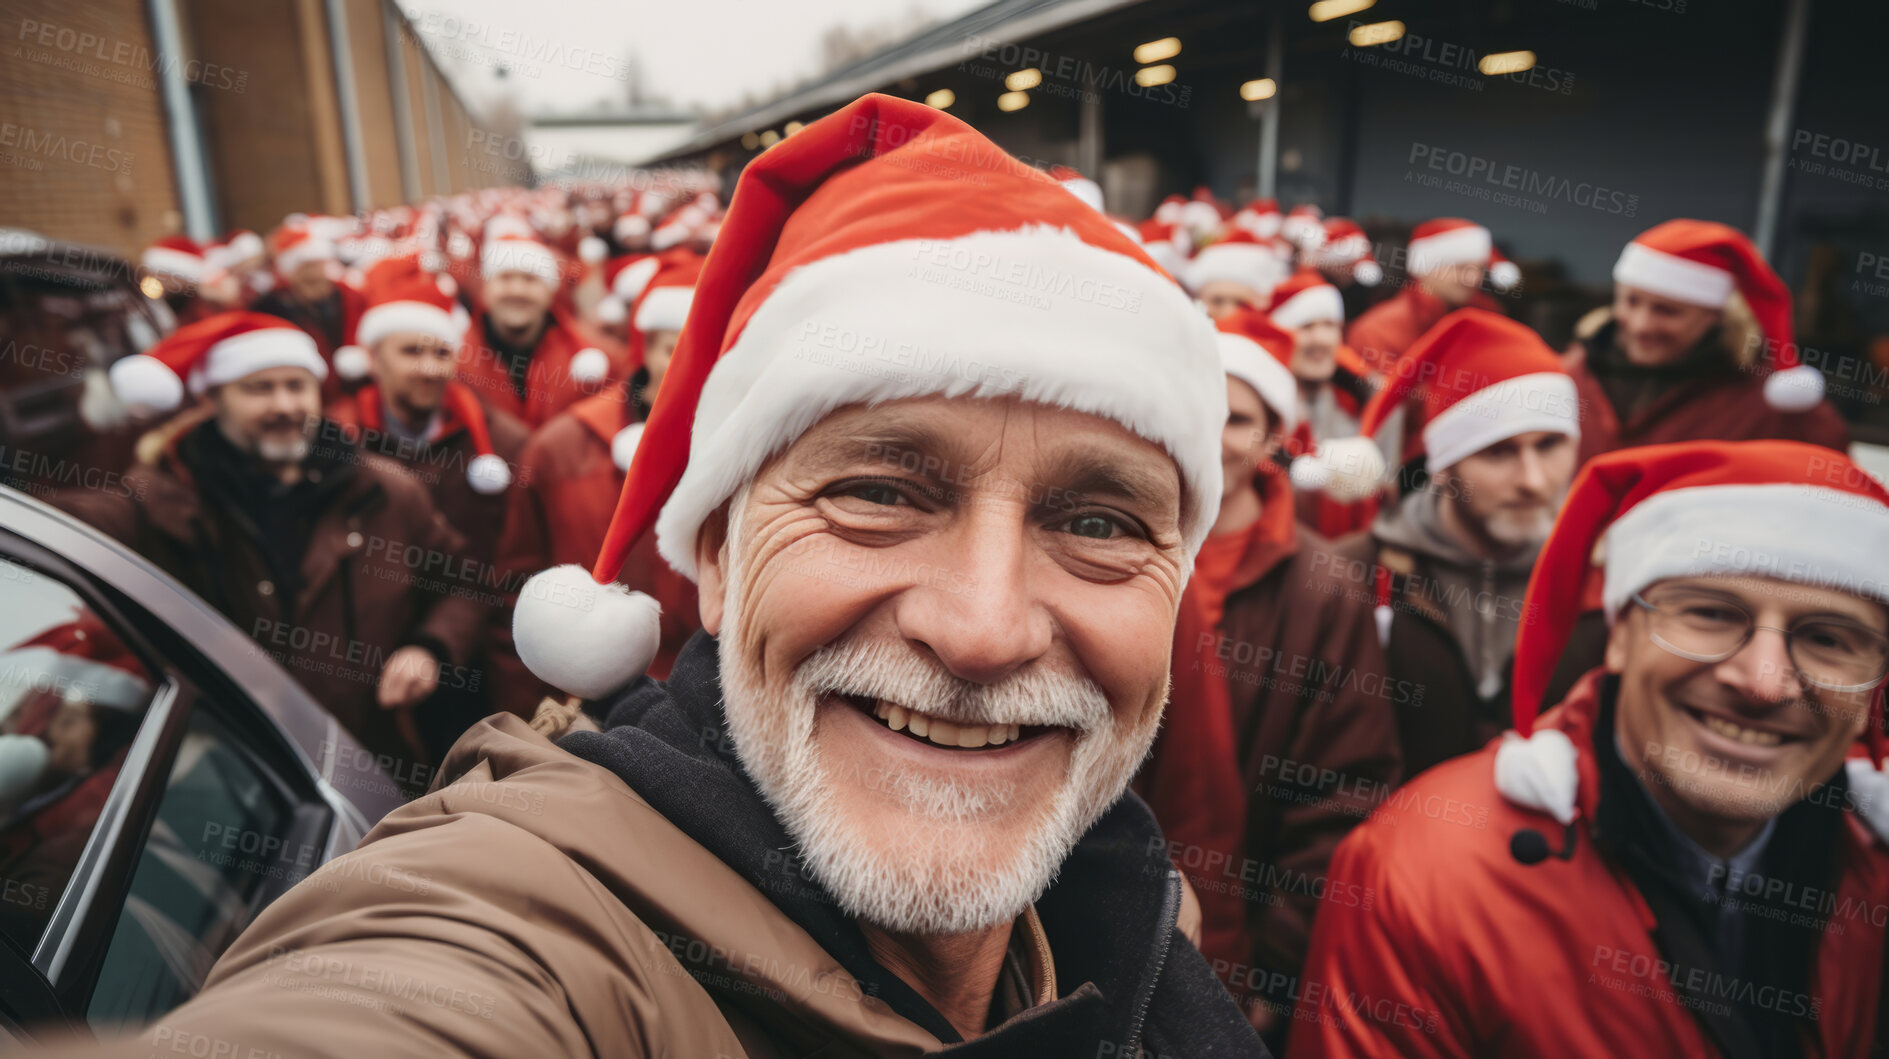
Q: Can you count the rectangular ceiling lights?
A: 9